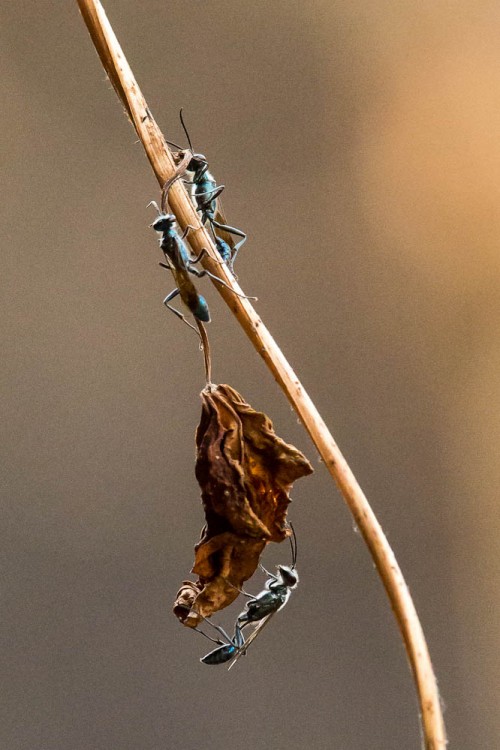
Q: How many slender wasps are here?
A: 3